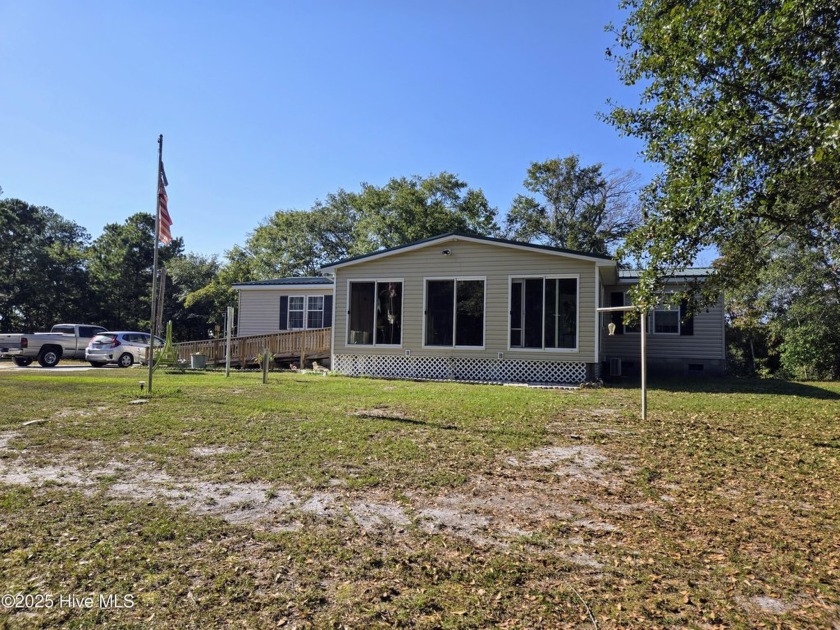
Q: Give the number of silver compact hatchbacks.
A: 1